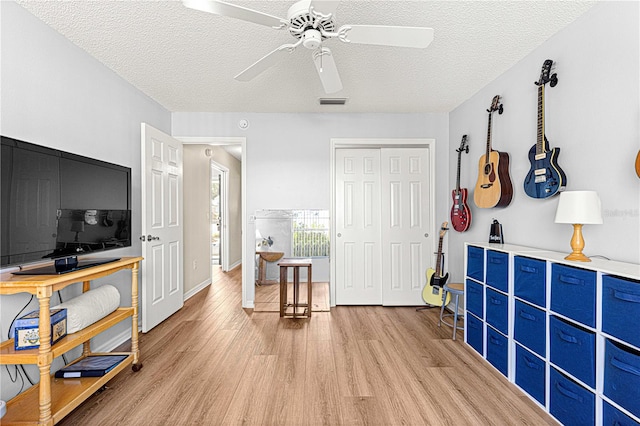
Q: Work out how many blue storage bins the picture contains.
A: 15